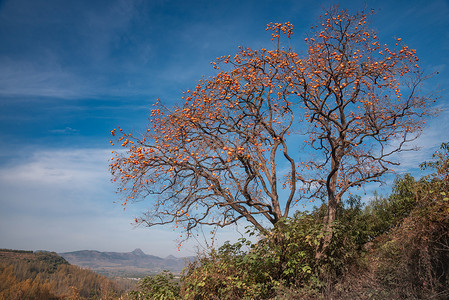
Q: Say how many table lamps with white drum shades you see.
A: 0